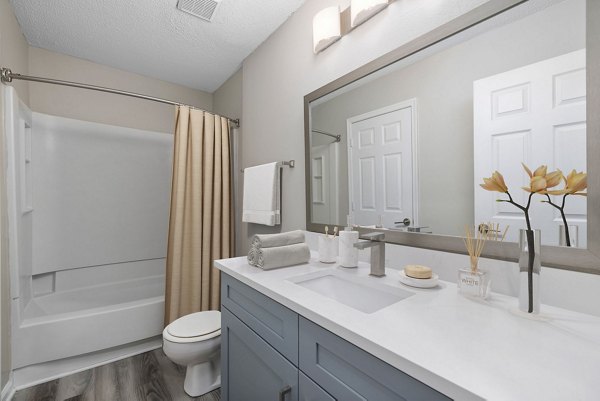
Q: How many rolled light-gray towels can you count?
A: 3